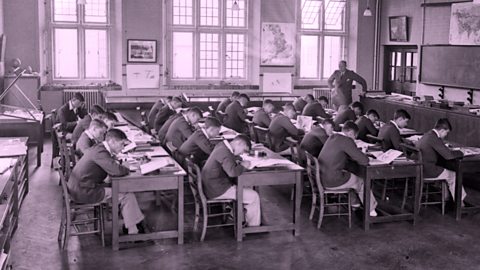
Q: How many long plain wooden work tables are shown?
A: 4